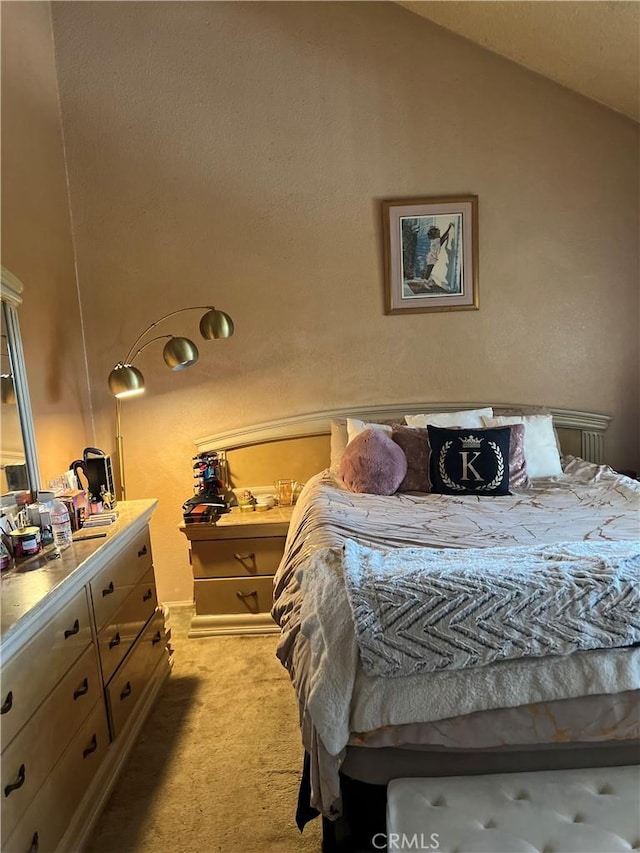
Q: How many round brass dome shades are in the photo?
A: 3